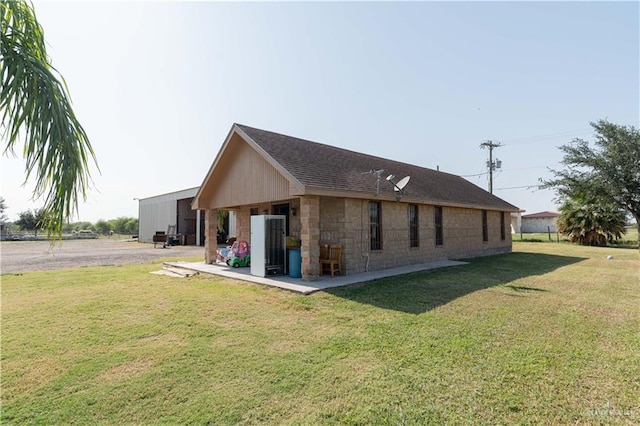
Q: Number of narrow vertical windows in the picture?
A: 5